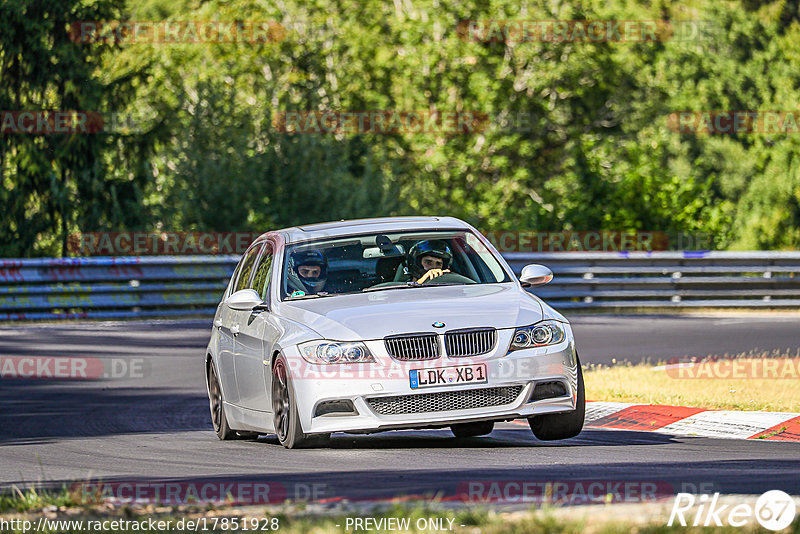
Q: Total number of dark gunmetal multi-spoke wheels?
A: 2